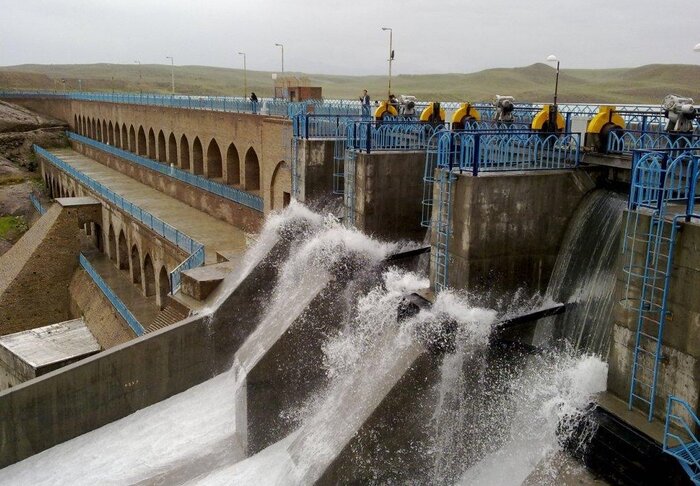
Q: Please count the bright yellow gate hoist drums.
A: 5